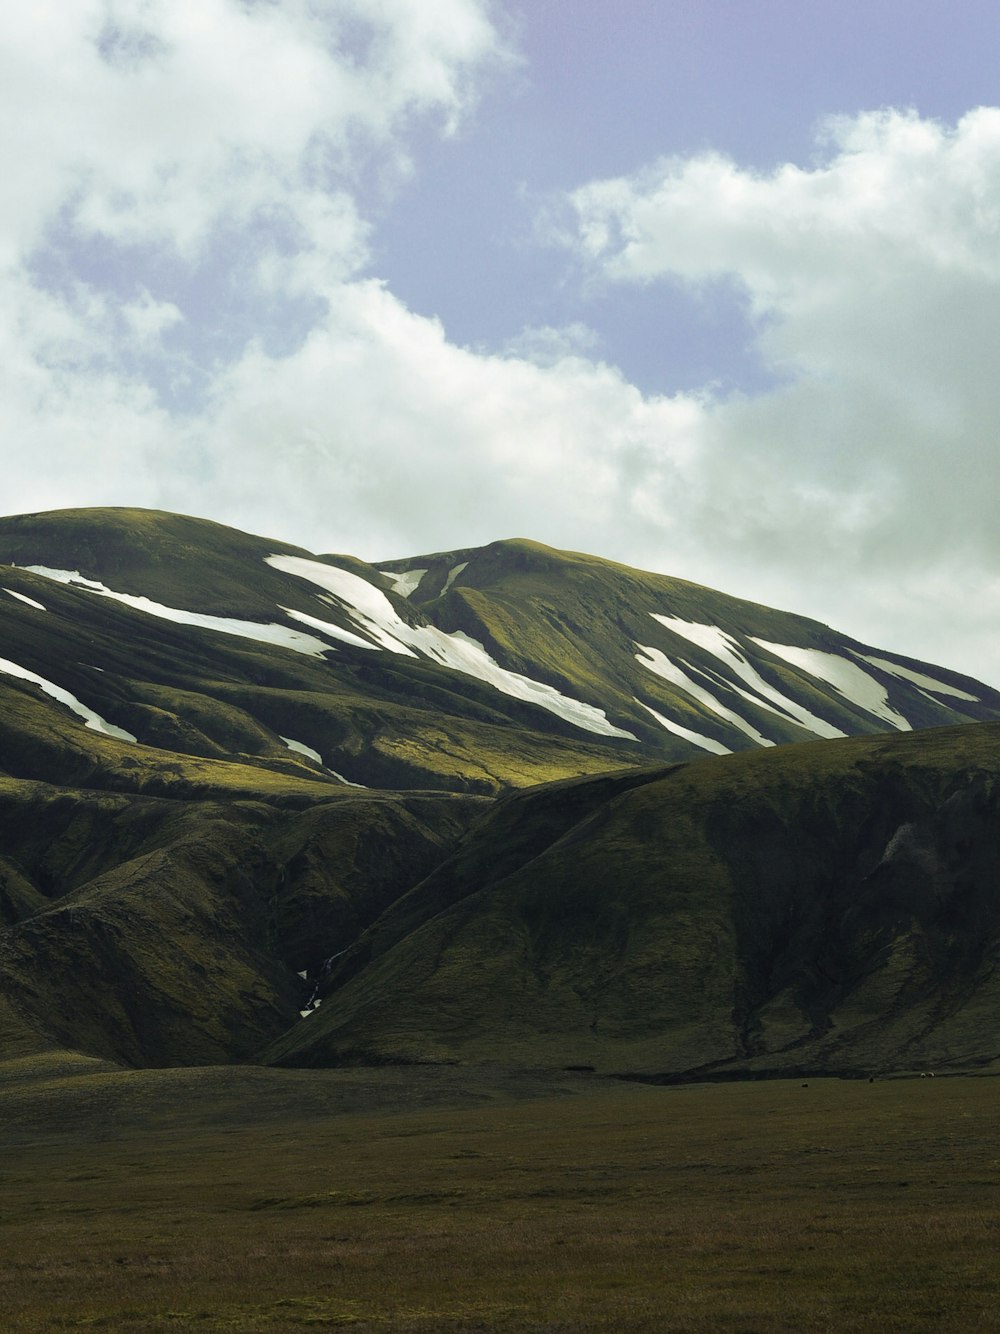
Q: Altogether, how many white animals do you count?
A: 2